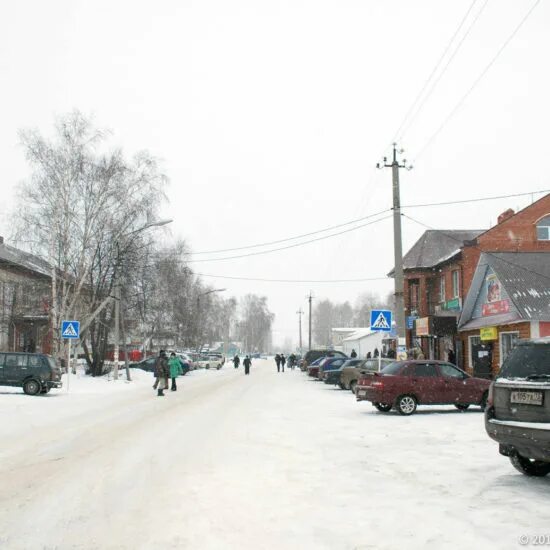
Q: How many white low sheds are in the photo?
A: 1